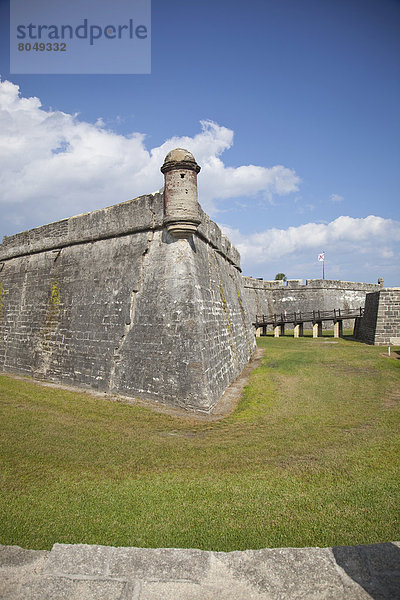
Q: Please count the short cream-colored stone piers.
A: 5